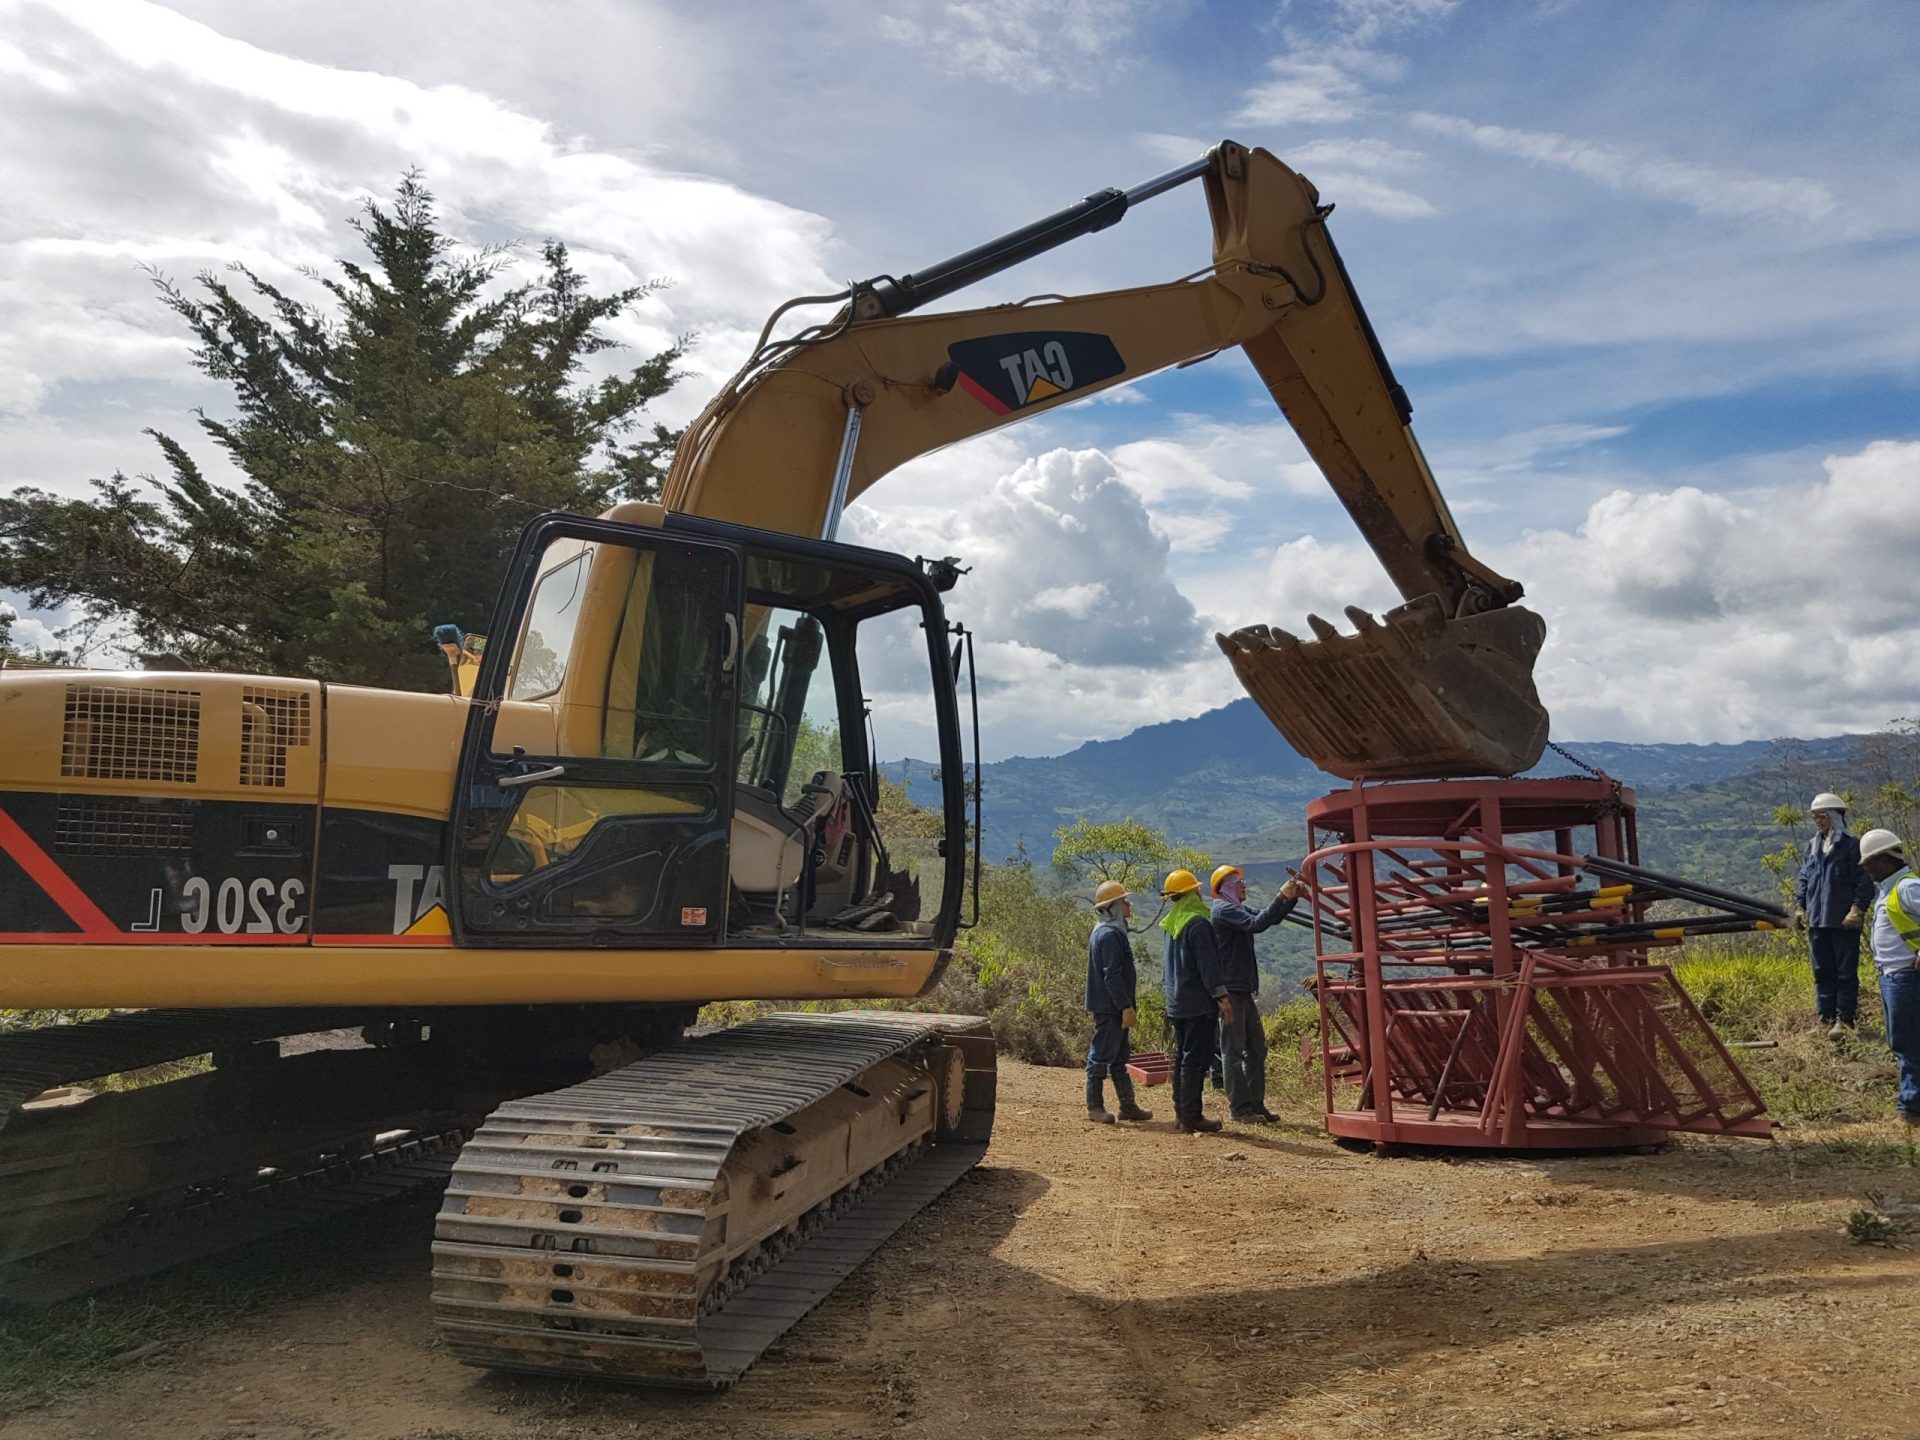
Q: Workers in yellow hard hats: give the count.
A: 3